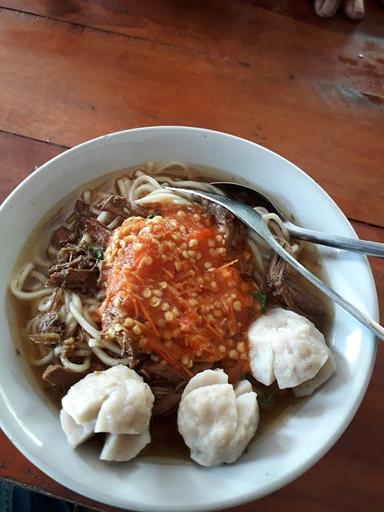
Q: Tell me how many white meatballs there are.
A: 3